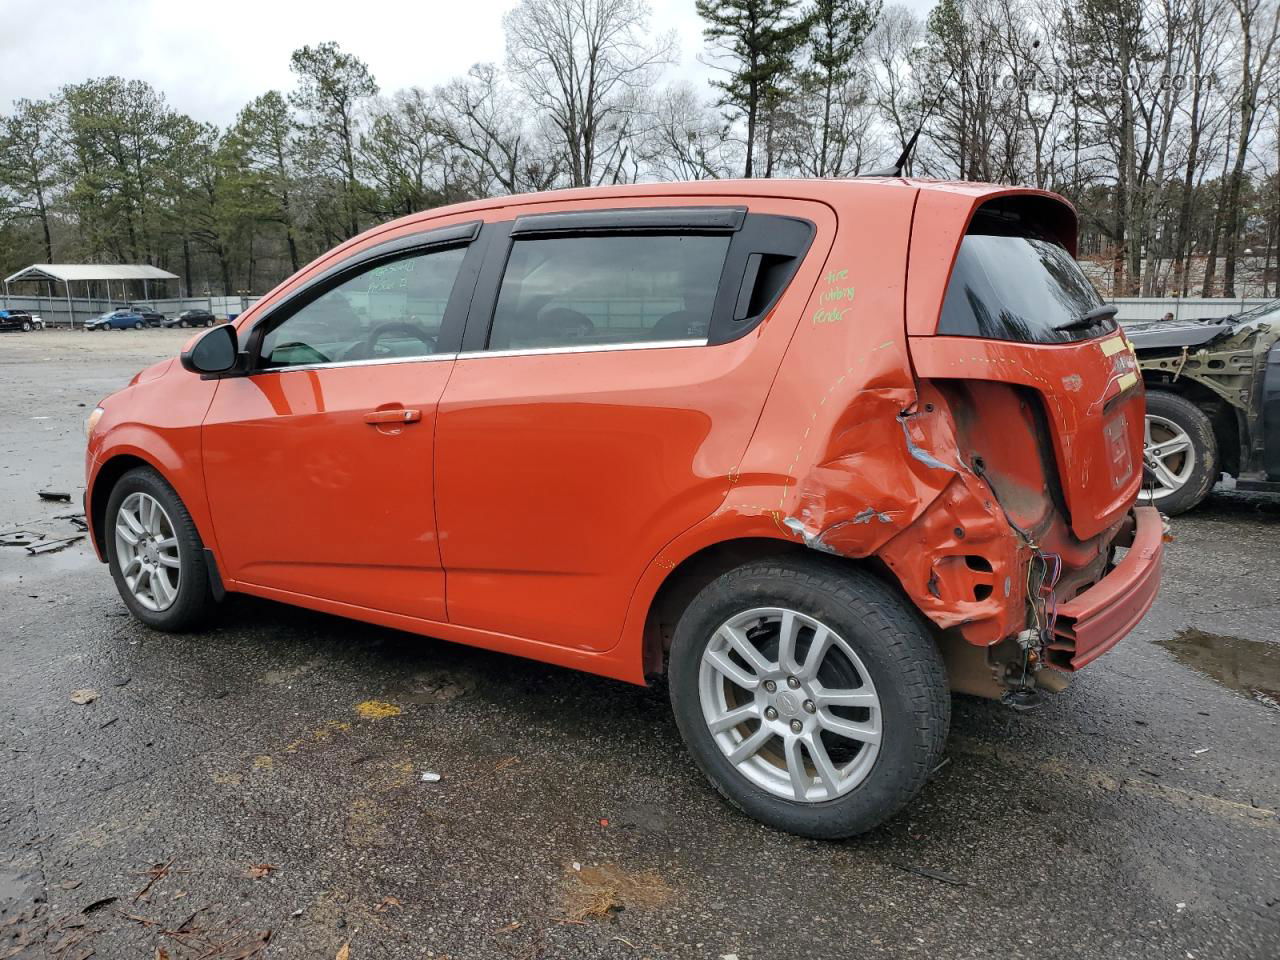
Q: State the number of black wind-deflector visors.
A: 2